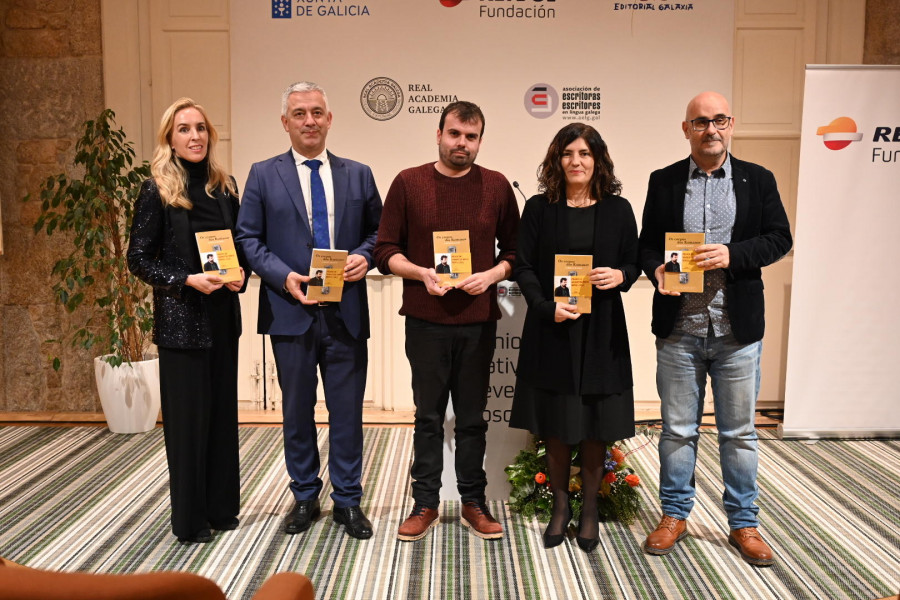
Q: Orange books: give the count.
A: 5